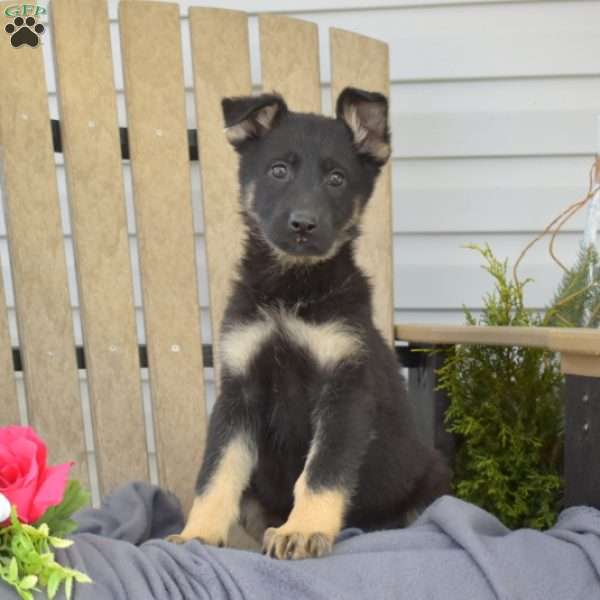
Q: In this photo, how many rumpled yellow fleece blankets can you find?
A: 0